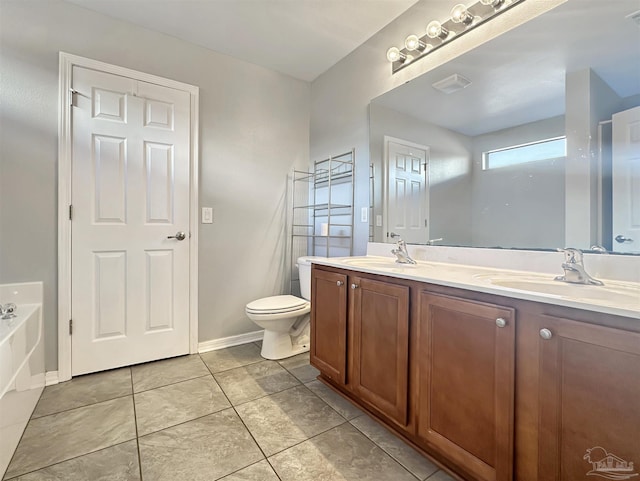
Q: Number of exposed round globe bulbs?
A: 5